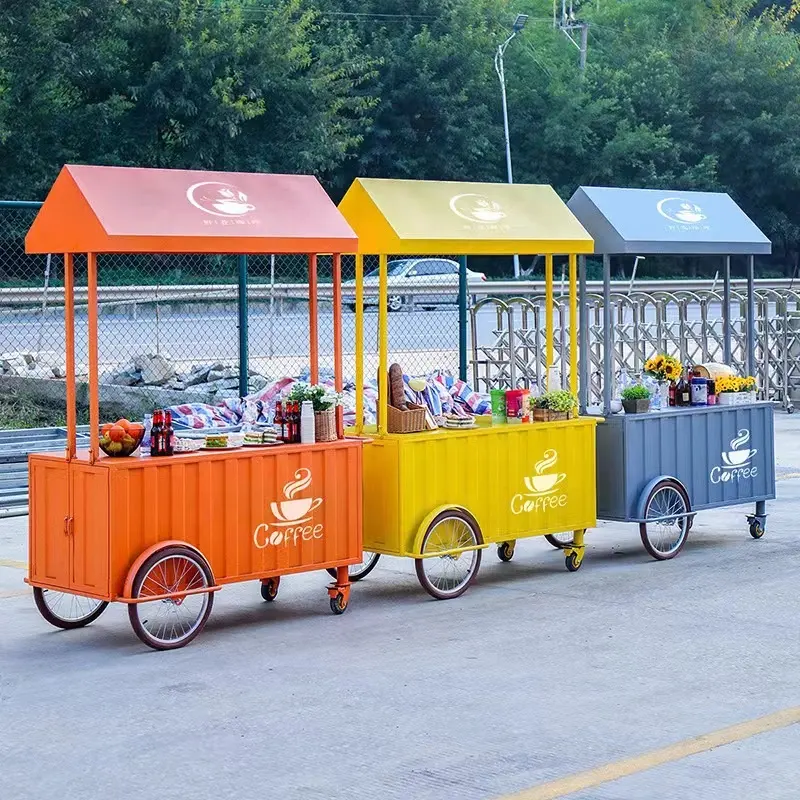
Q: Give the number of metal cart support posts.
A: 12